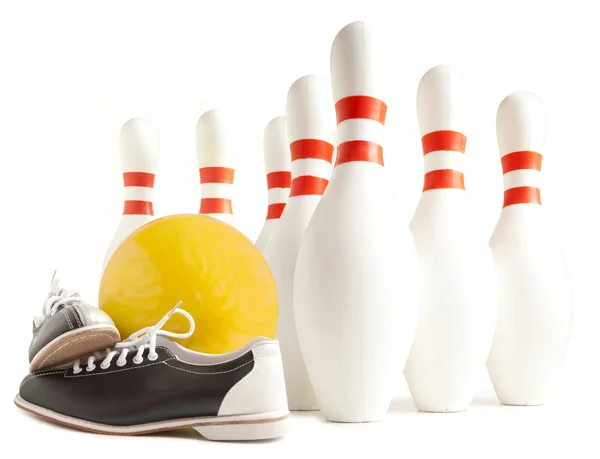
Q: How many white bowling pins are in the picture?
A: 7